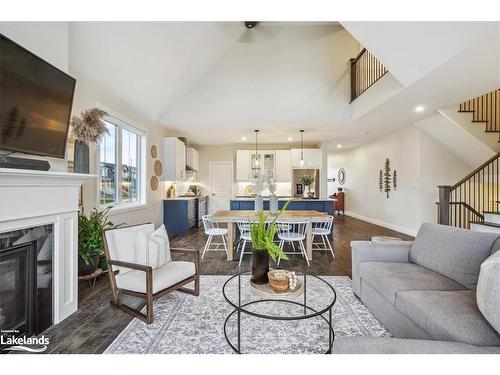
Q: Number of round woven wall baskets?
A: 3